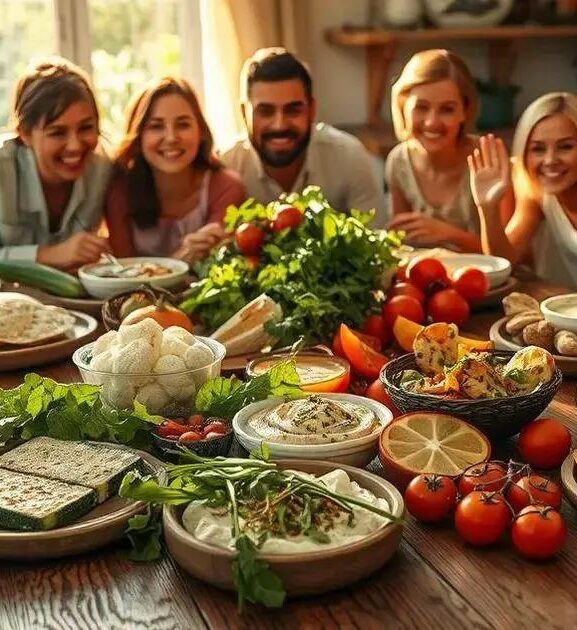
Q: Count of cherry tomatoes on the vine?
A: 5